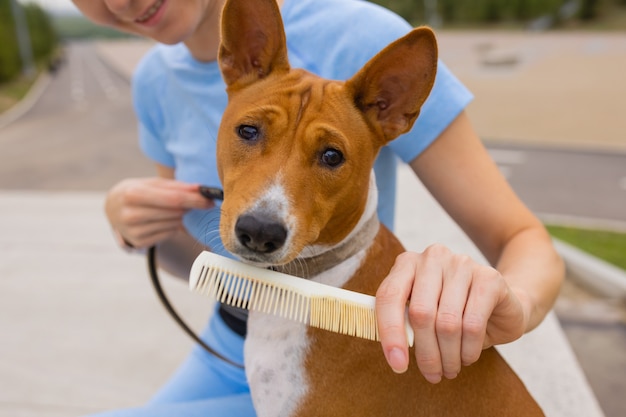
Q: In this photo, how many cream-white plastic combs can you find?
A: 1